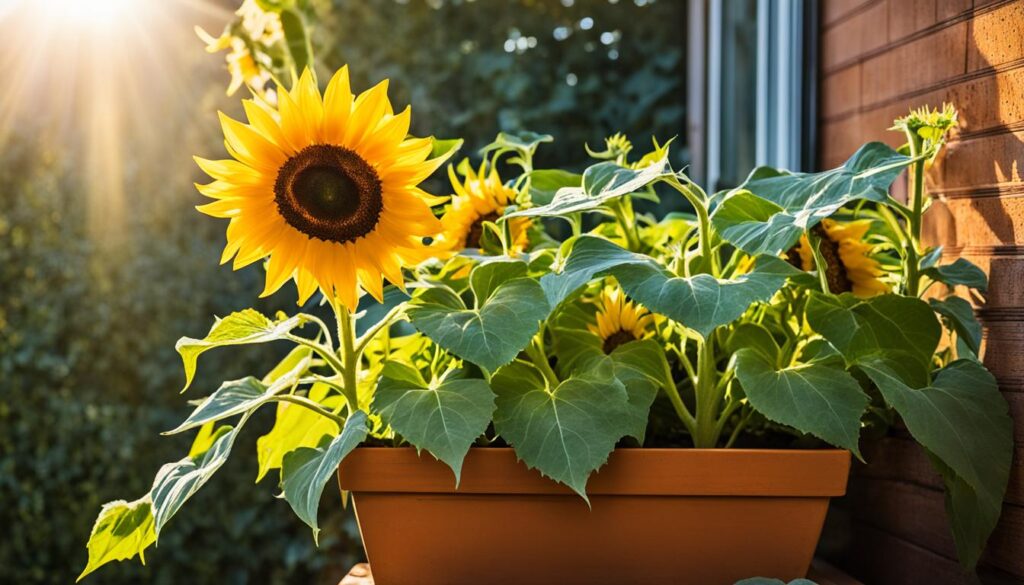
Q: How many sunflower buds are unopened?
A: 2